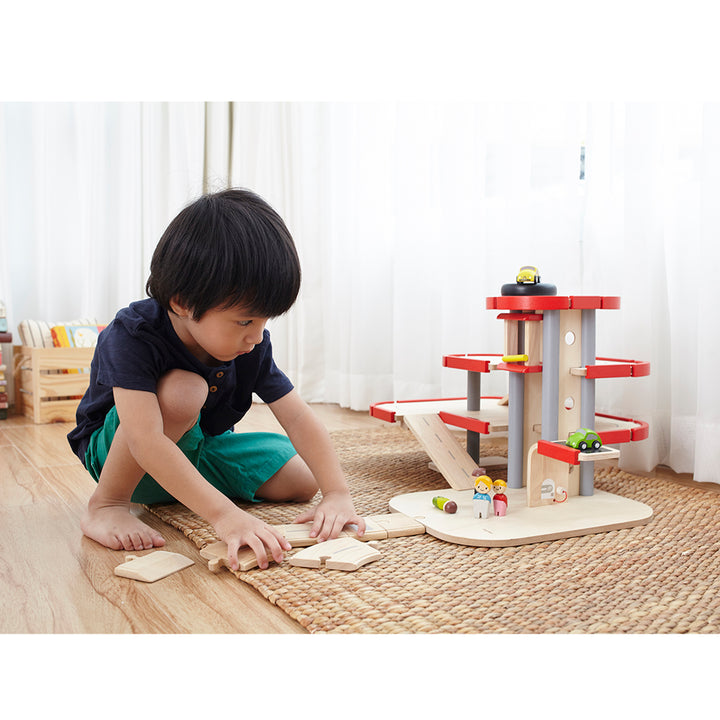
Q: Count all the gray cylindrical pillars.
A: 4